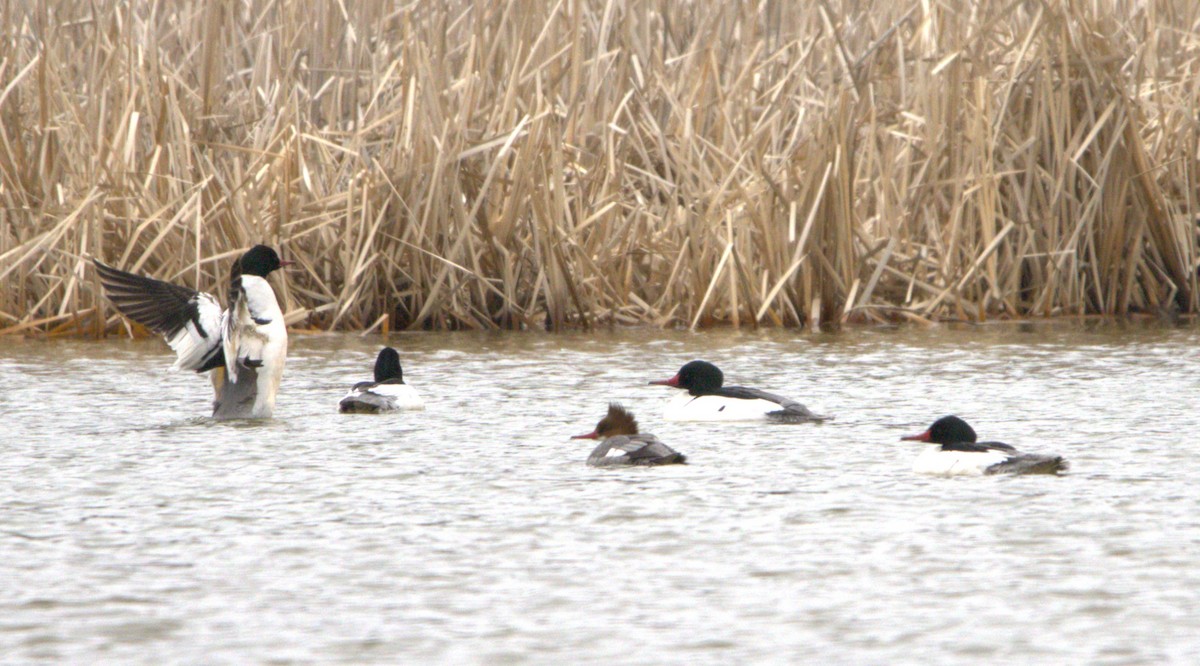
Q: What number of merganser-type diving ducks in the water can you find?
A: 5